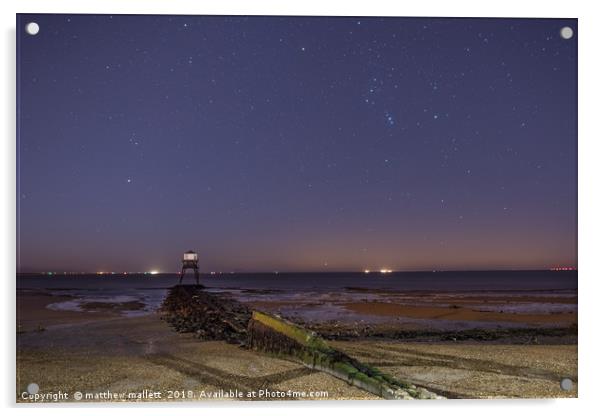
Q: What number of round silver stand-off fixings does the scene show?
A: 4